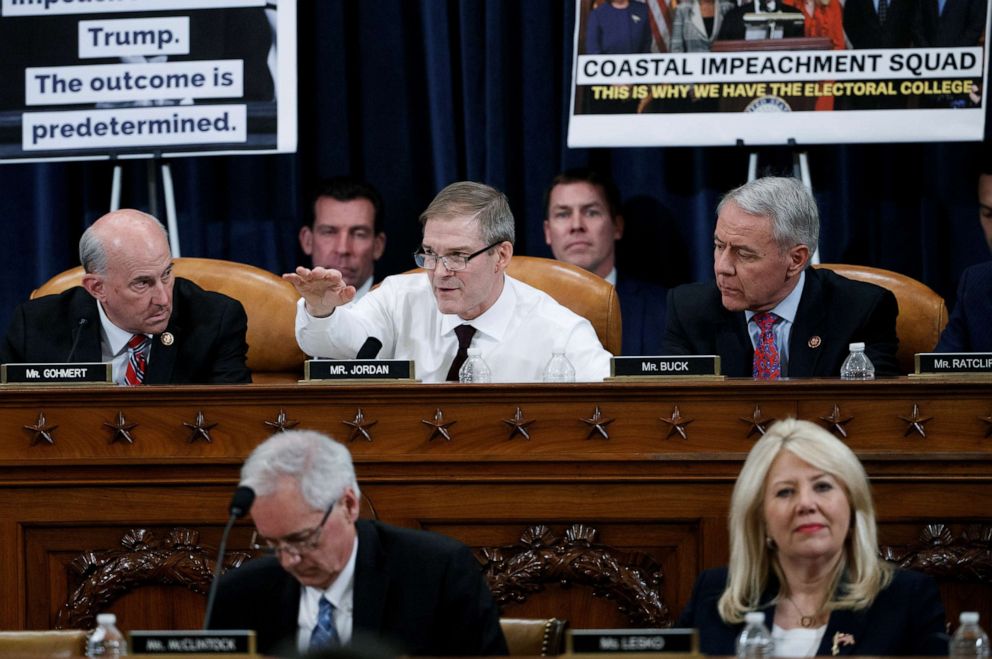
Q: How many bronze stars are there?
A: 13